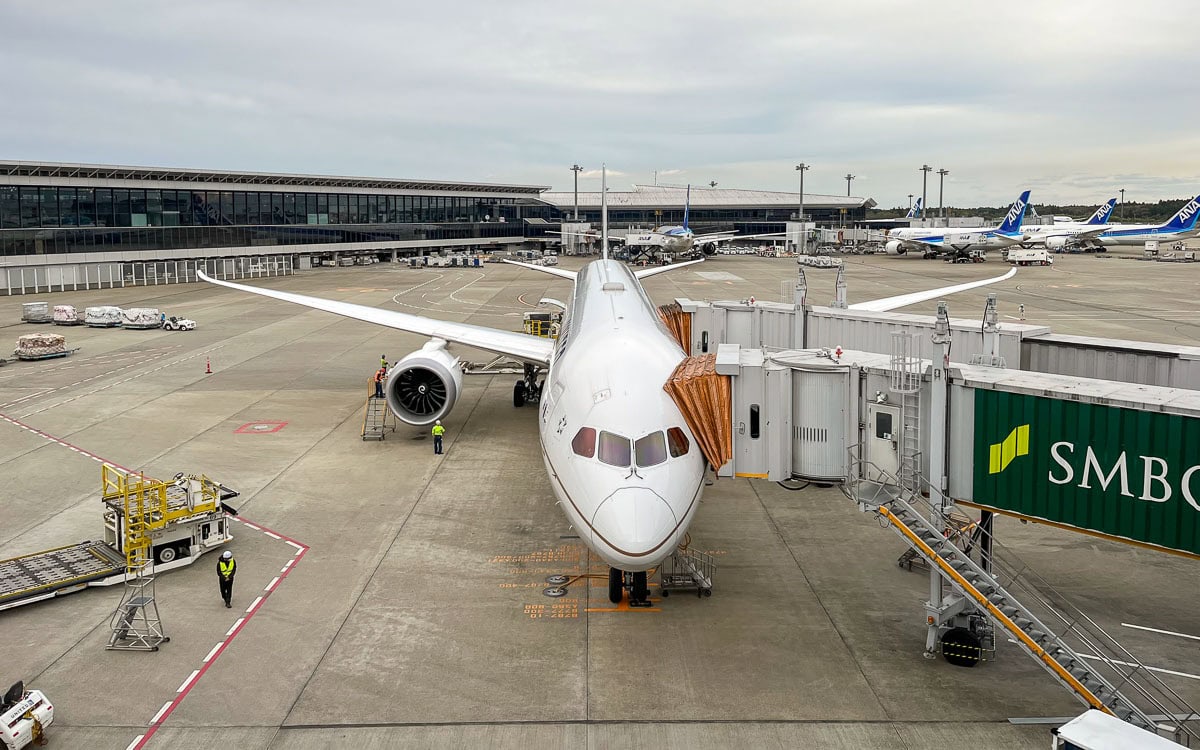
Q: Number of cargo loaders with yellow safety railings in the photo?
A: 2